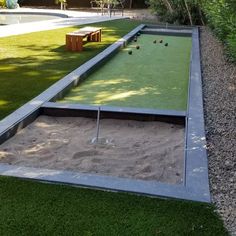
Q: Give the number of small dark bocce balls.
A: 7